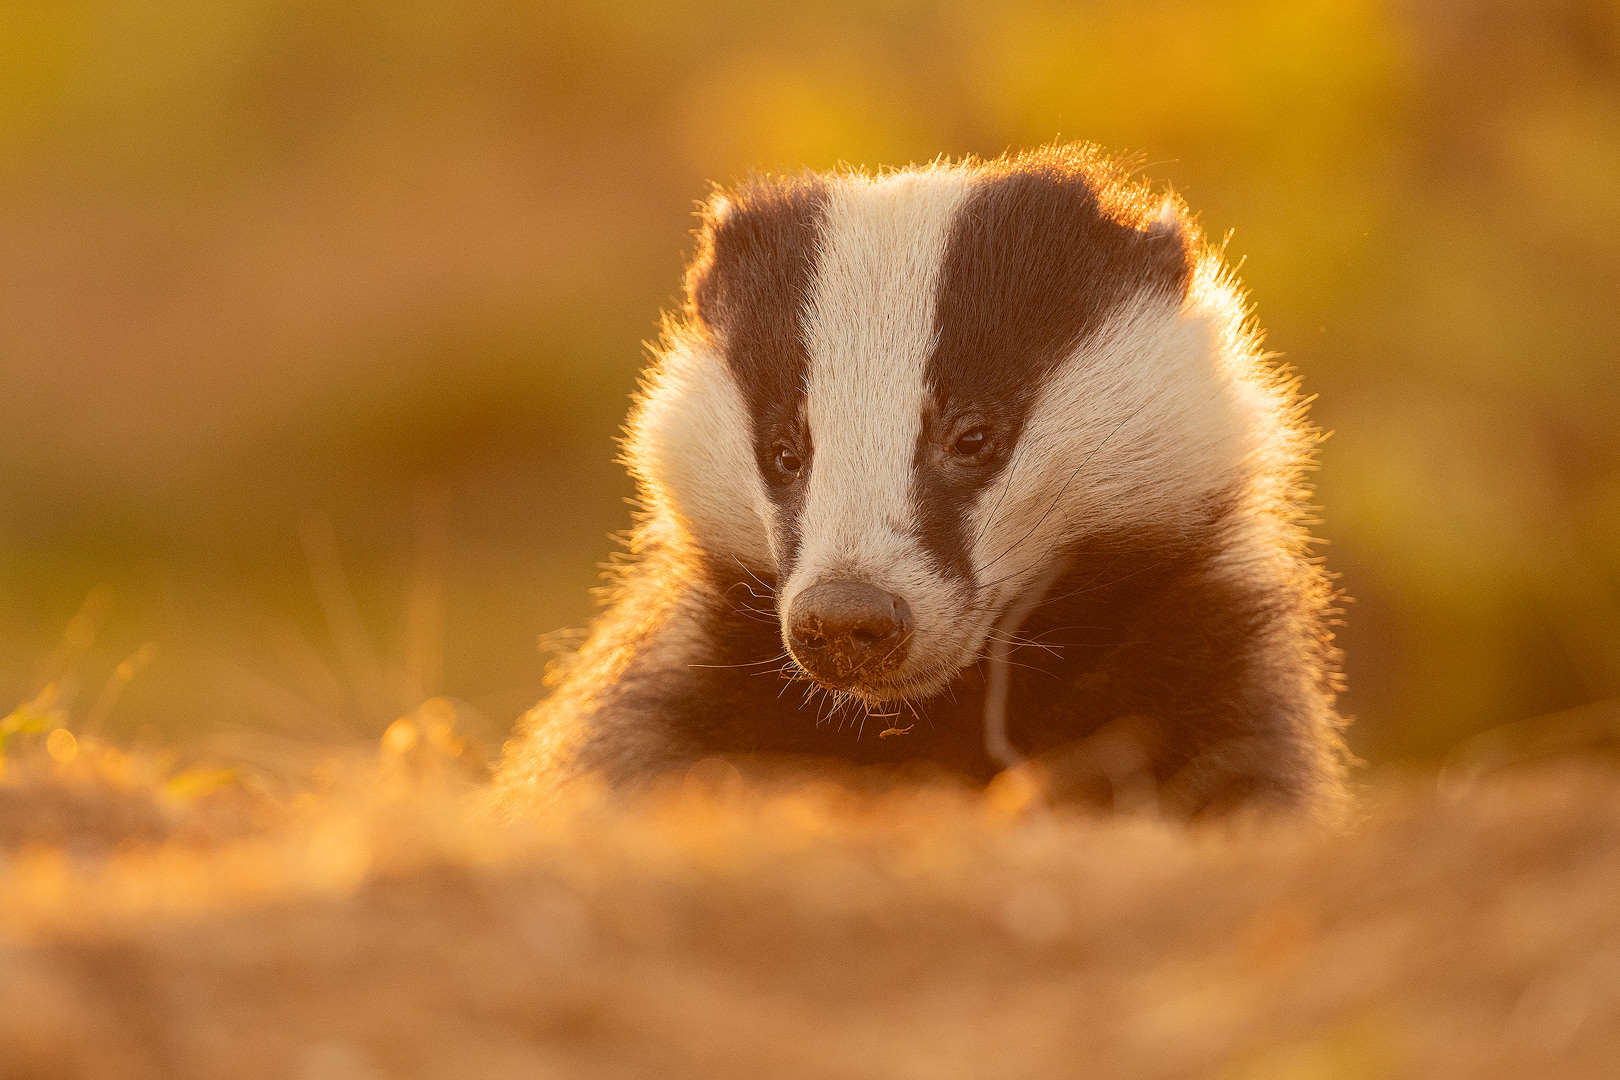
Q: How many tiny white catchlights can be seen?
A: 2